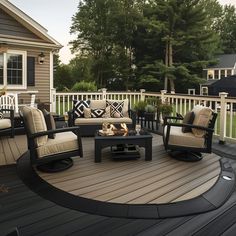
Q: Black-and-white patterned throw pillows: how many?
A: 3